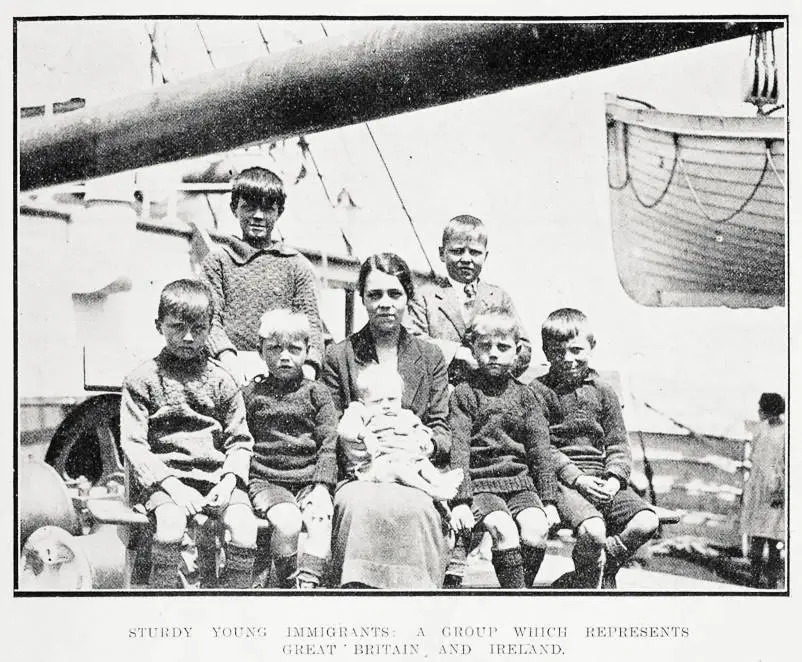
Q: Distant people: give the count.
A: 1